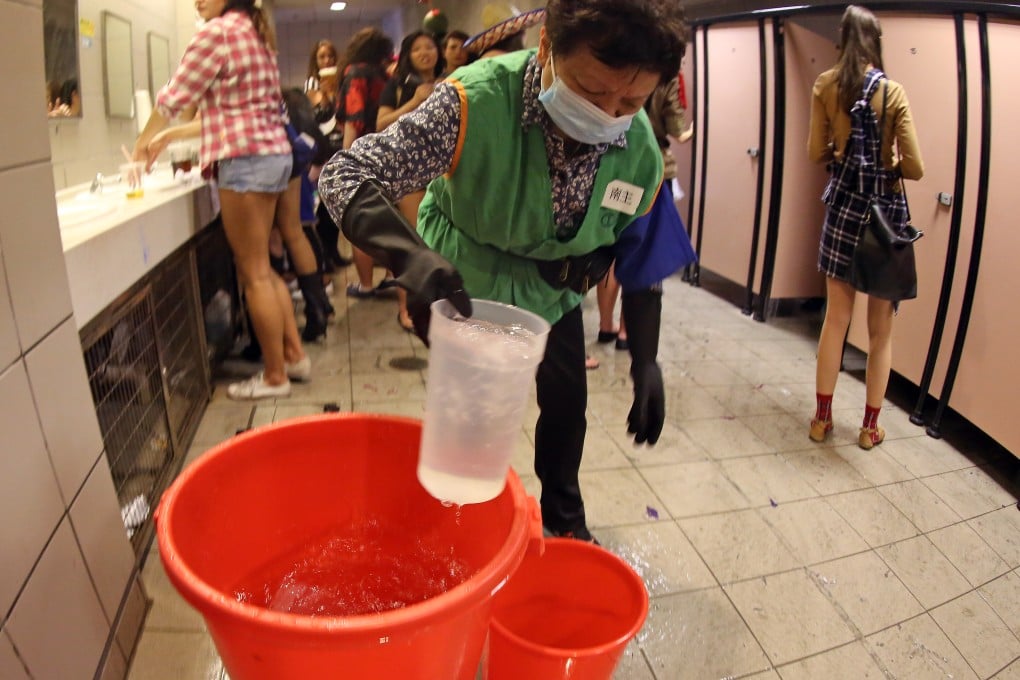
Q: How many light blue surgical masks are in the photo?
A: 1